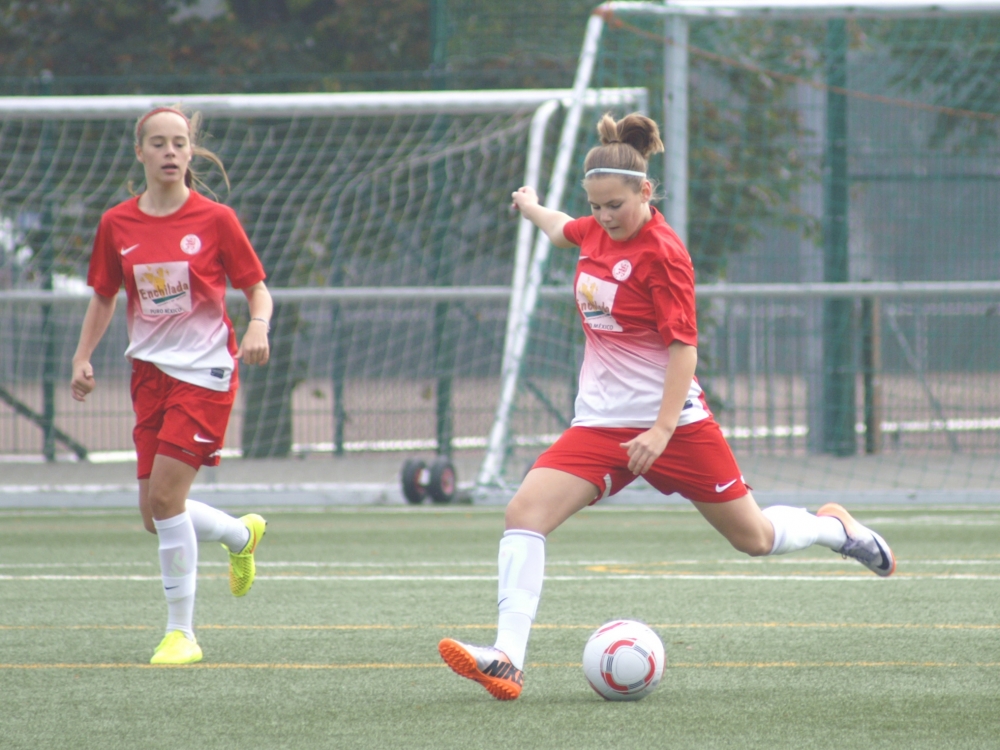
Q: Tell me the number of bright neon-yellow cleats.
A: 2